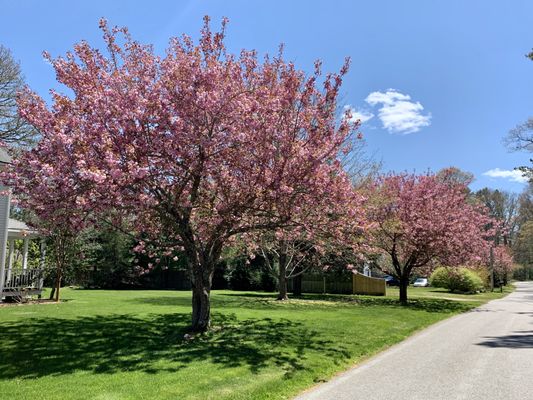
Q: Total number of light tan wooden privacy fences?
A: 1